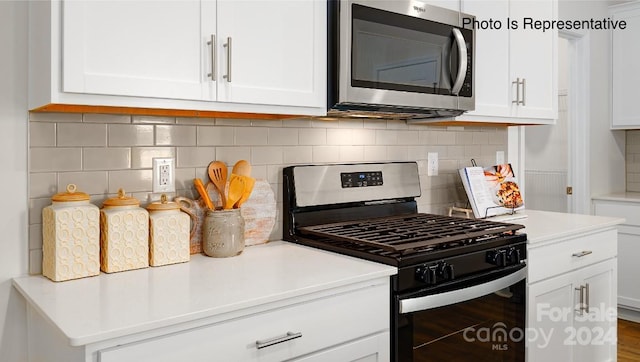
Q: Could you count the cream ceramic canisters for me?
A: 3